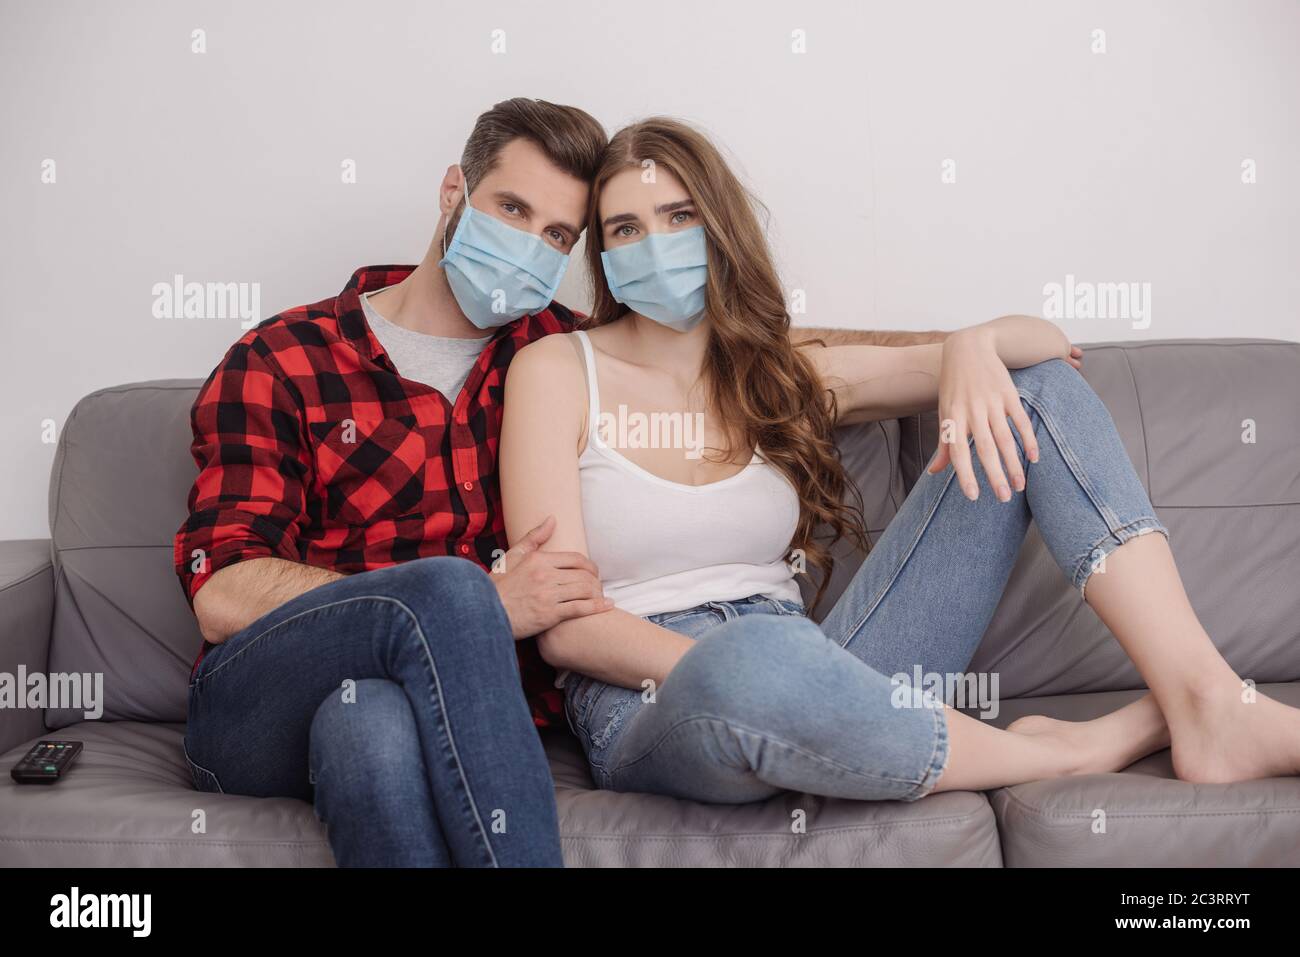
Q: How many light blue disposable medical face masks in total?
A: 2